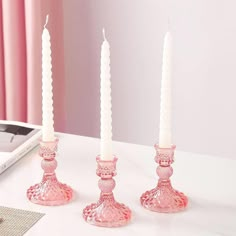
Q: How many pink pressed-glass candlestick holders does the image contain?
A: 3